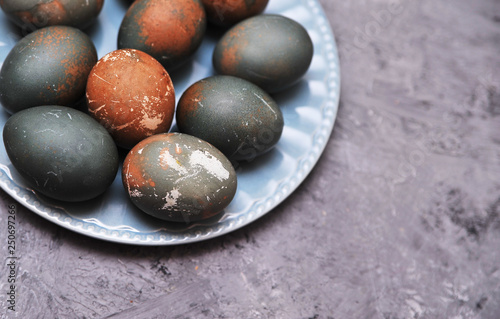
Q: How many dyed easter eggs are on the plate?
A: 9